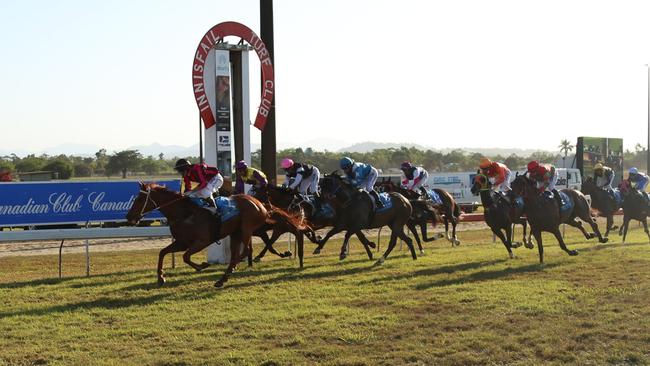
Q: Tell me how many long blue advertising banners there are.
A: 1